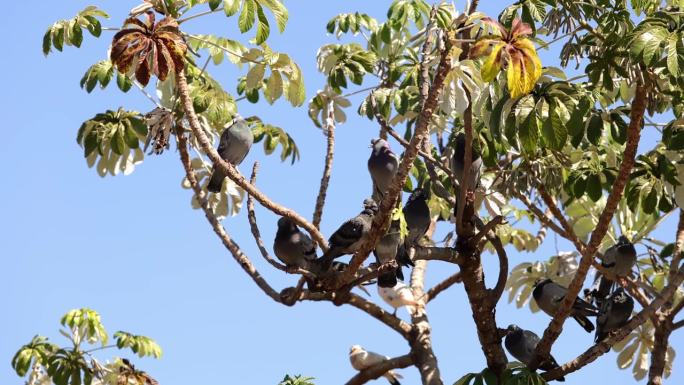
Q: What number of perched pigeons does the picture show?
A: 13